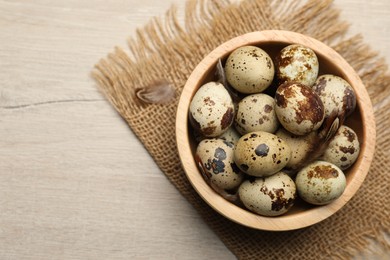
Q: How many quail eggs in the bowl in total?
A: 13